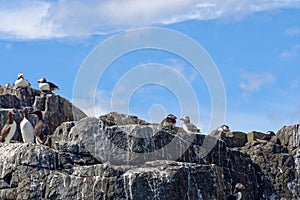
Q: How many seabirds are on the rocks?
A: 10